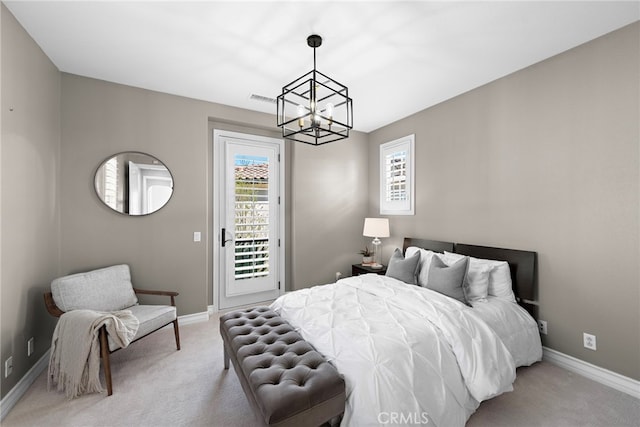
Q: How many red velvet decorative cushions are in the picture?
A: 0